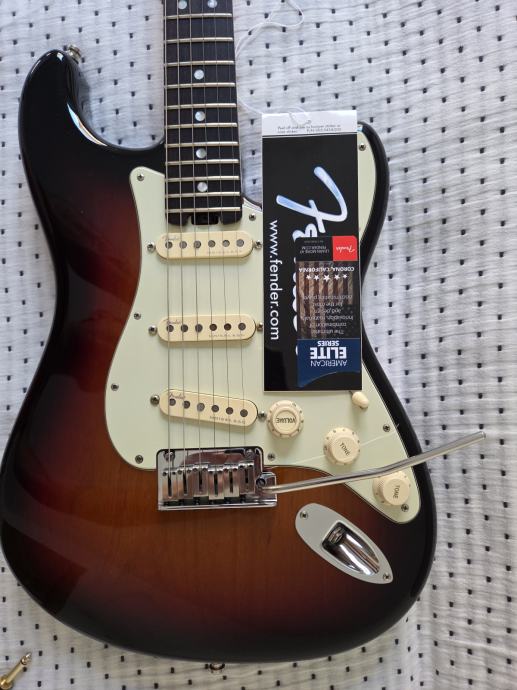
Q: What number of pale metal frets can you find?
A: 11